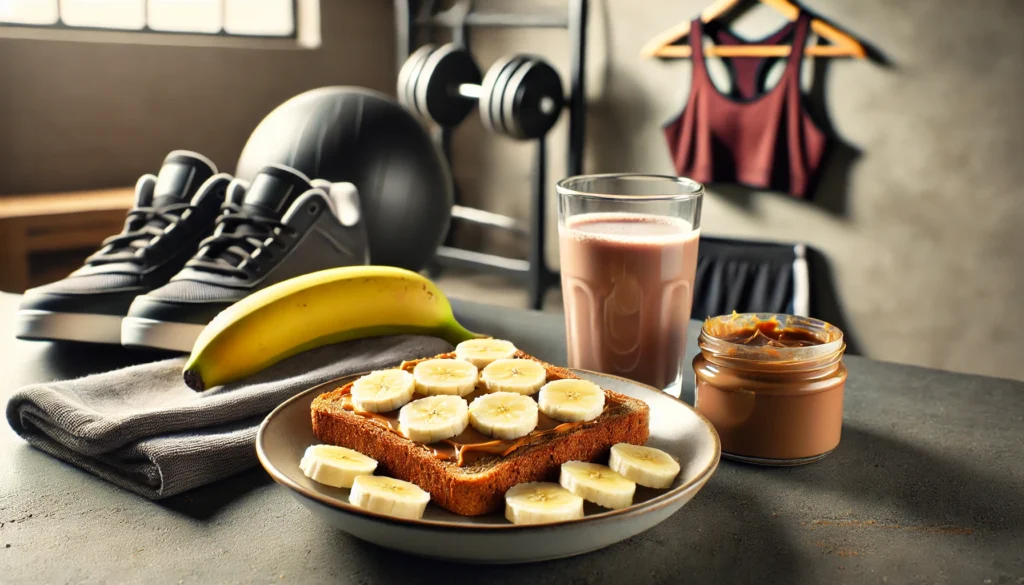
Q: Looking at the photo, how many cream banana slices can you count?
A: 12